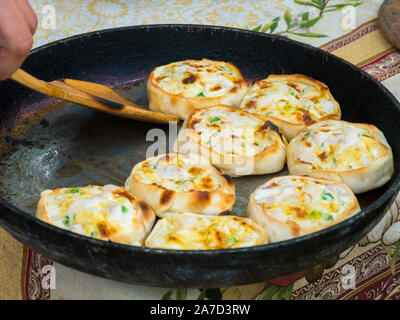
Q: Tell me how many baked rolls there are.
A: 8